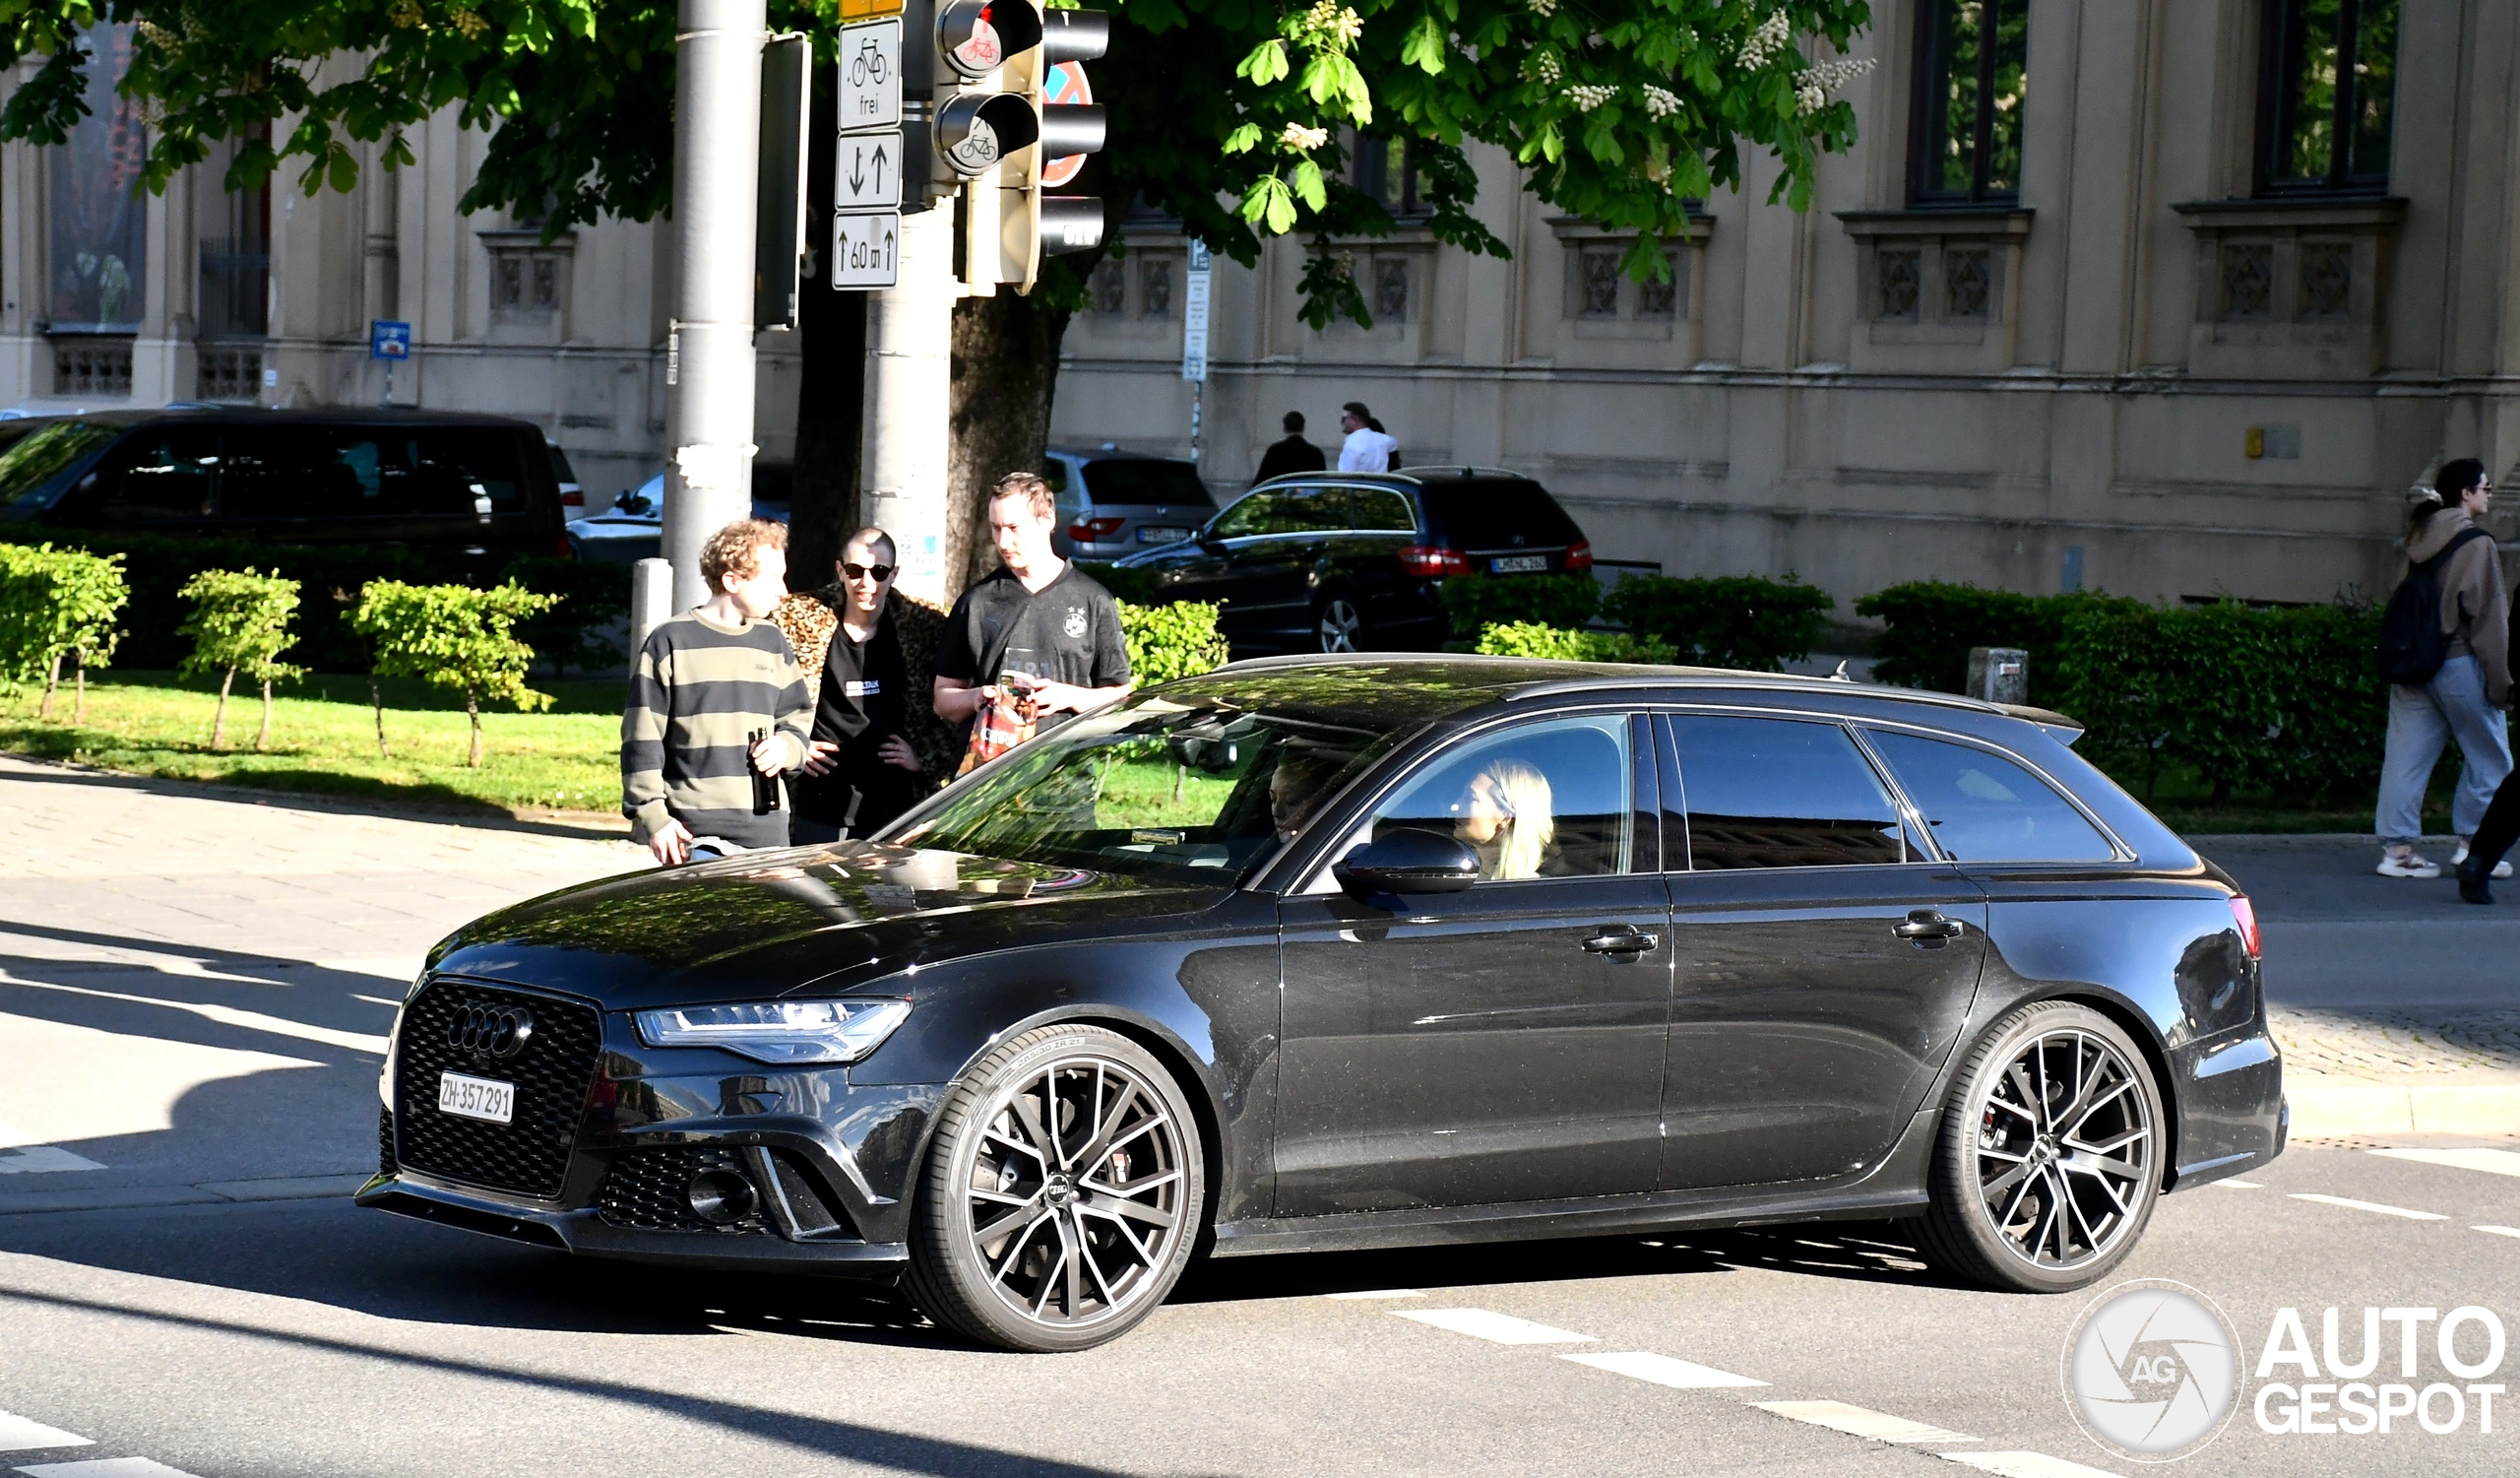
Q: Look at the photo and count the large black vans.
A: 1